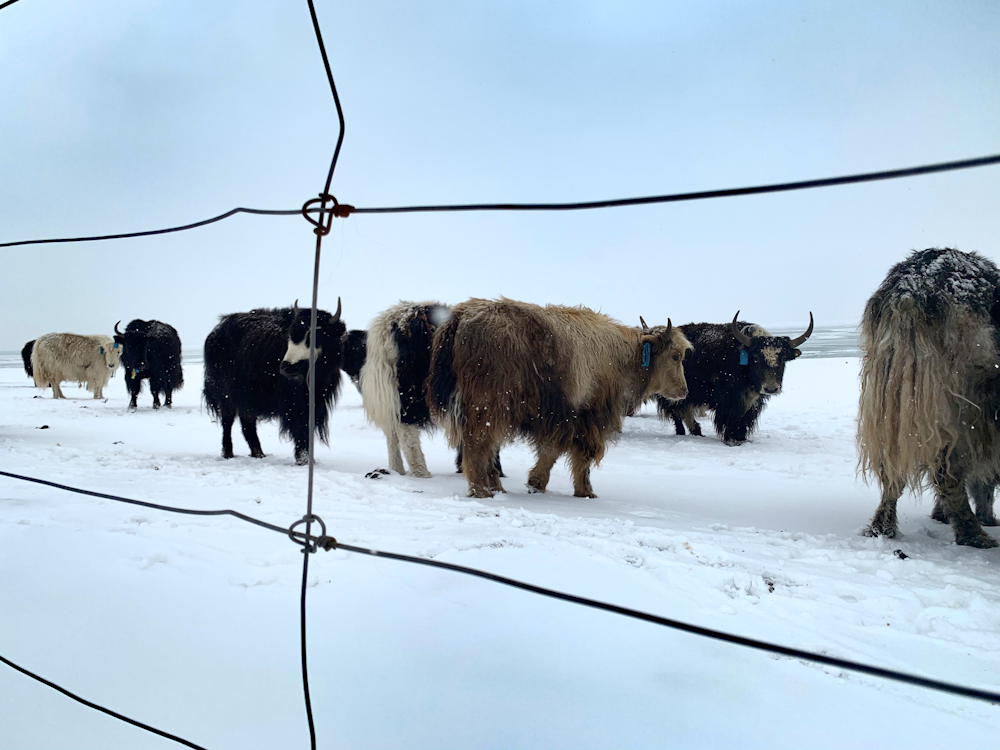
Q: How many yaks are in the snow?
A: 9